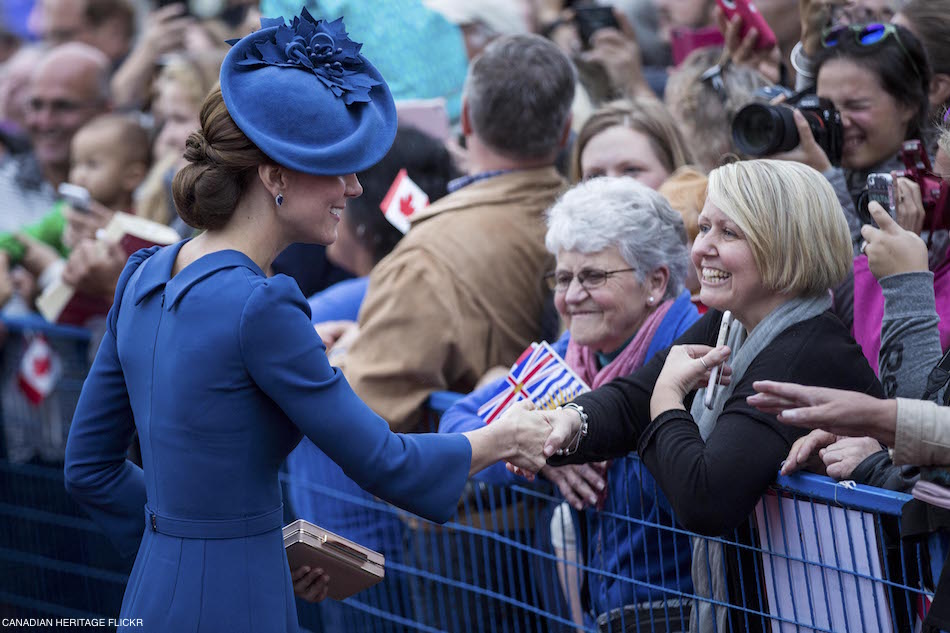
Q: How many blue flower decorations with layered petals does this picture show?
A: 1